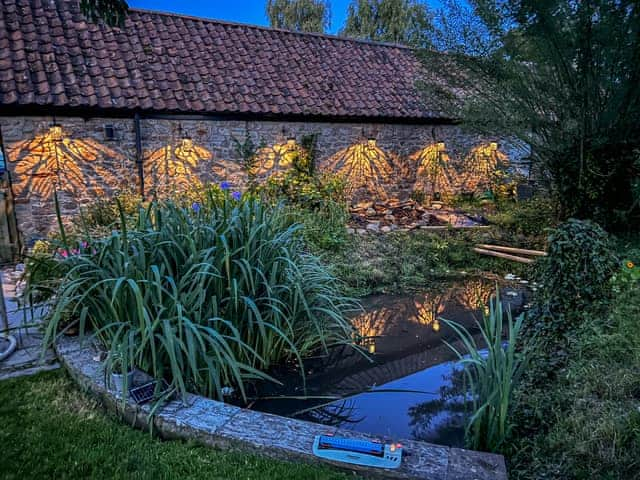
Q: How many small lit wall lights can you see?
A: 6